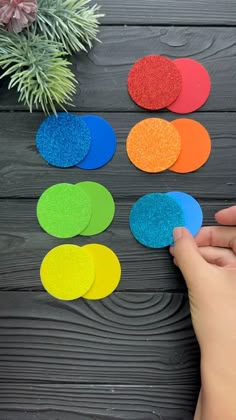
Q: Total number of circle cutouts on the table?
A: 12